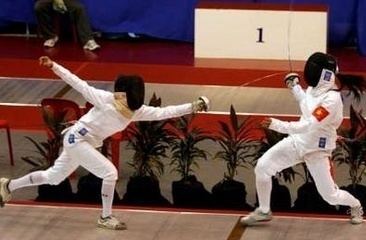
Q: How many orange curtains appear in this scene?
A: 0